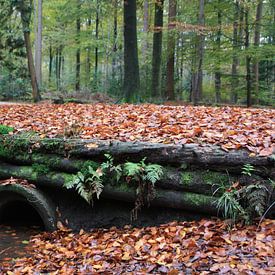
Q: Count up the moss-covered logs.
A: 3